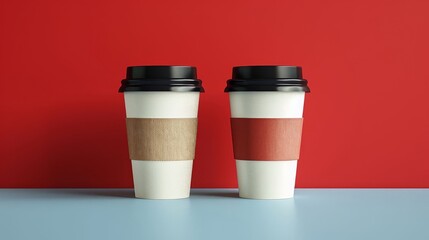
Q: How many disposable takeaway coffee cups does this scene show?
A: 2